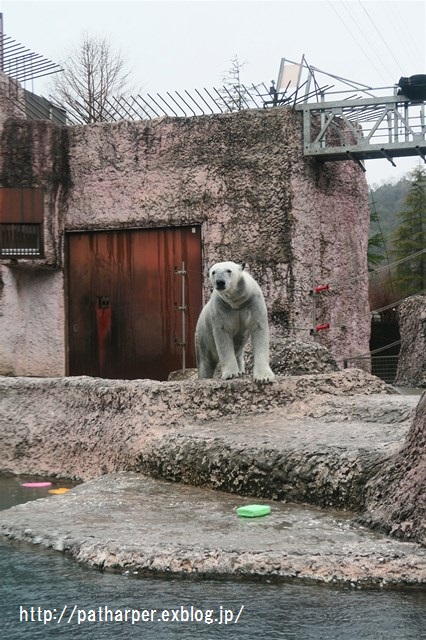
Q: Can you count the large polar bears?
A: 1